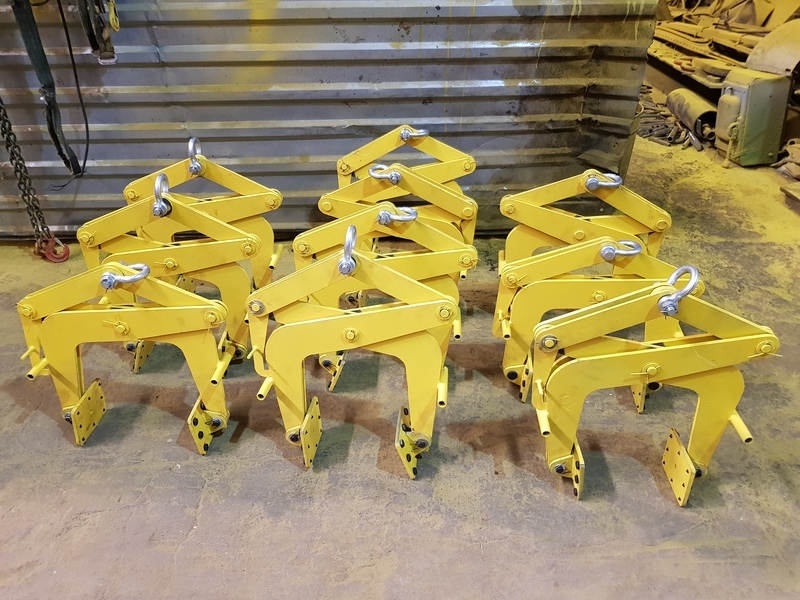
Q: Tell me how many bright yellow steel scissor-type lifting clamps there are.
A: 10